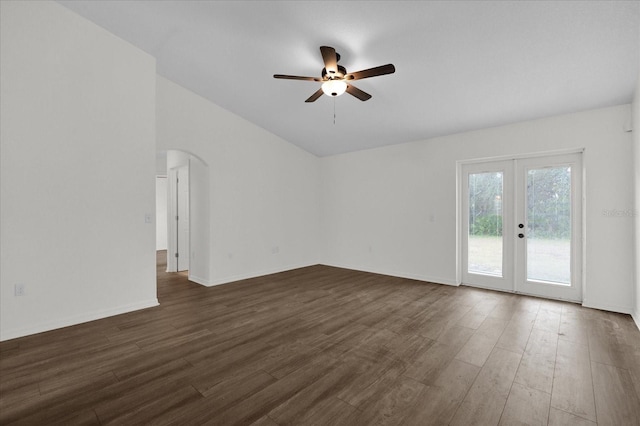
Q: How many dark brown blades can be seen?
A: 5